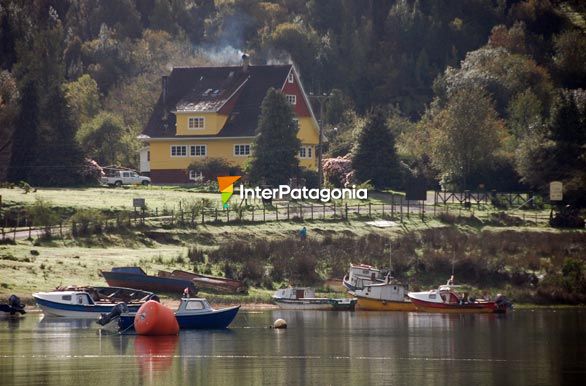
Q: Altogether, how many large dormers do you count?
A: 1